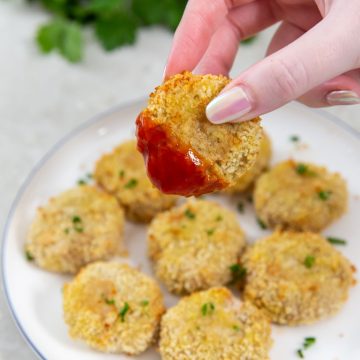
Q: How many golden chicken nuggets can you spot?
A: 9